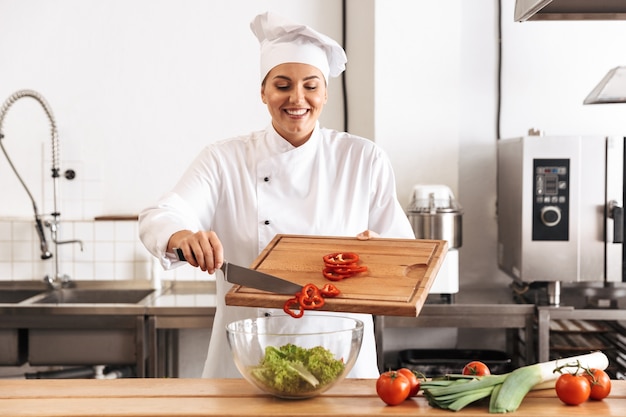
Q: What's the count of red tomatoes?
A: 5